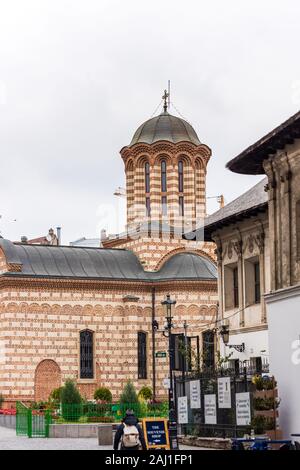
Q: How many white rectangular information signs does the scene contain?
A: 5